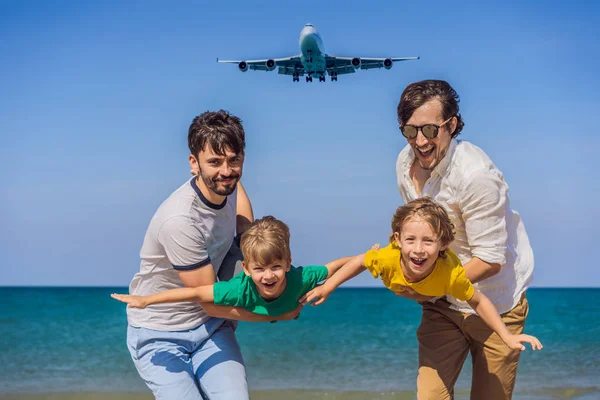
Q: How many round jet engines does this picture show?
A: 4